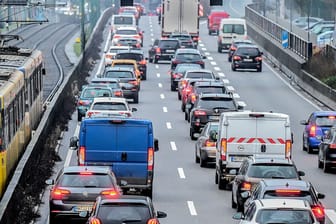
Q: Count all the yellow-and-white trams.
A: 1